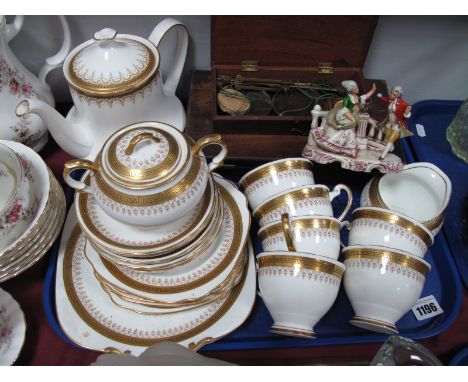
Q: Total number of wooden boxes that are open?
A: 1